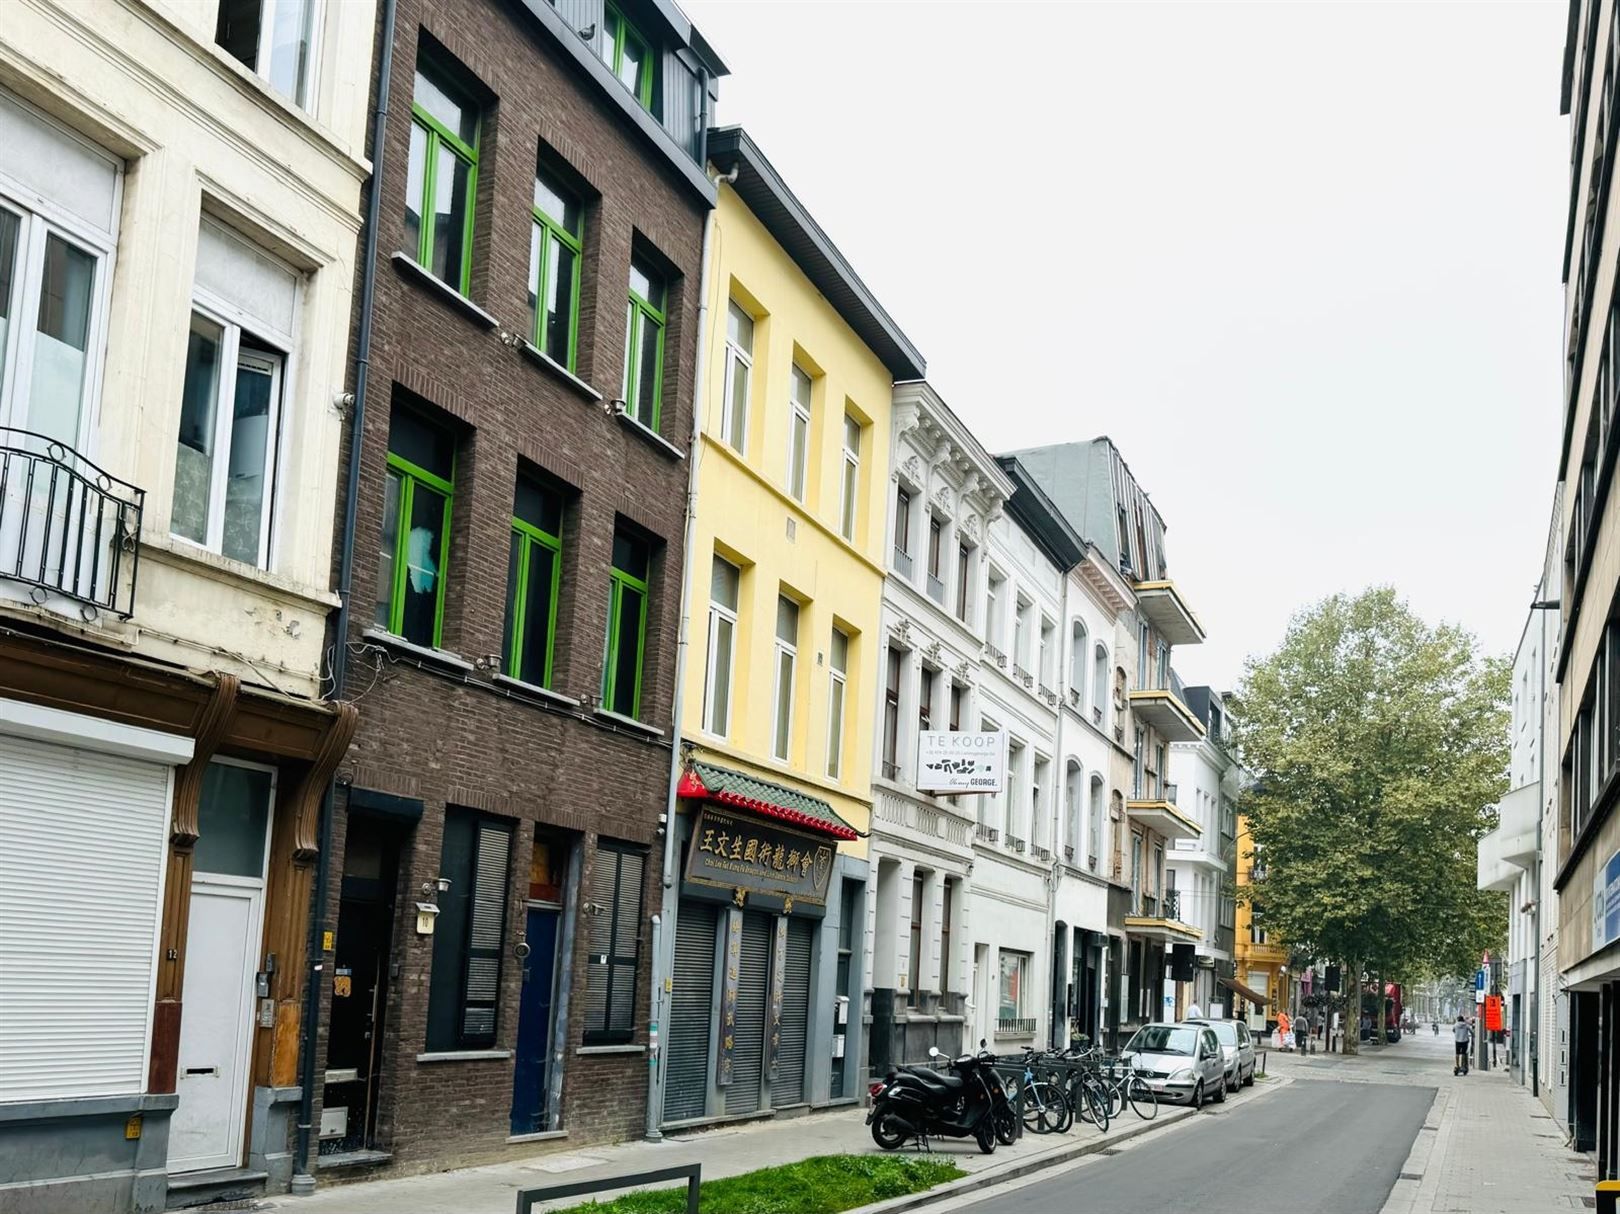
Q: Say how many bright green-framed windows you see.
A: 7